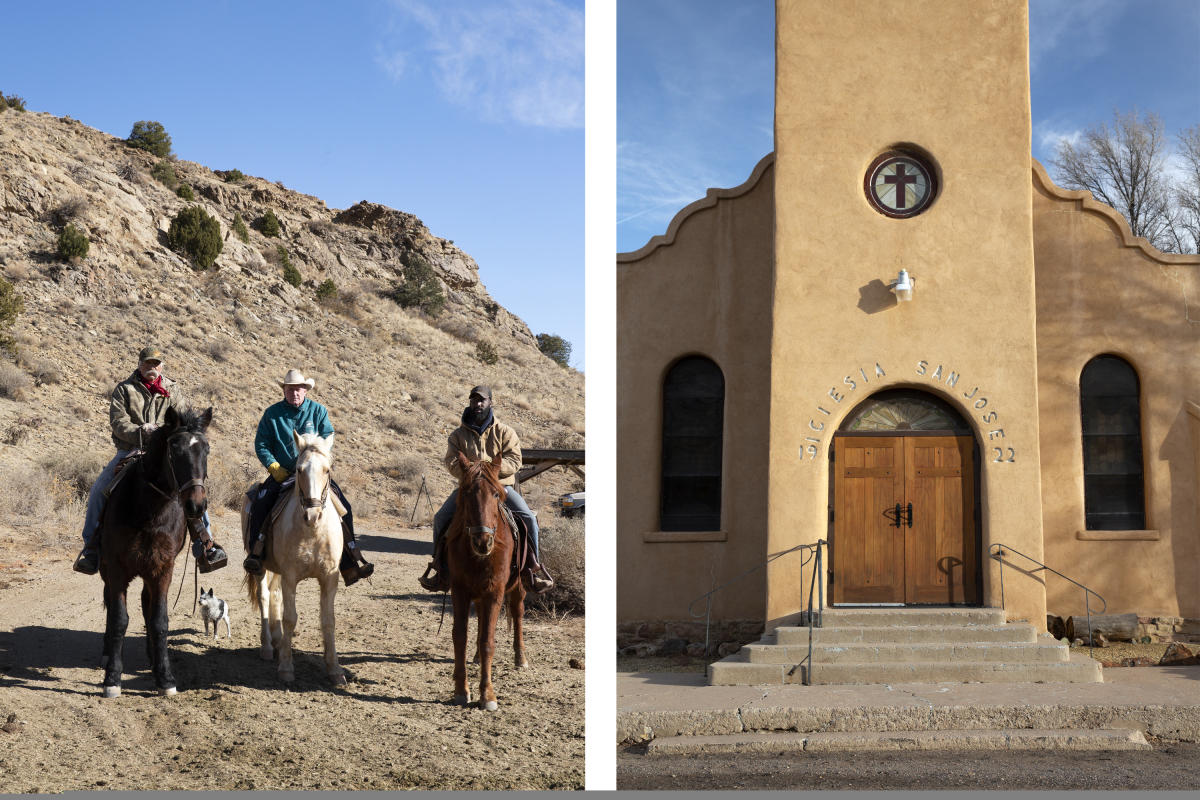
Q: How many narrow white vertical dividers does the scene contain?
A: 1